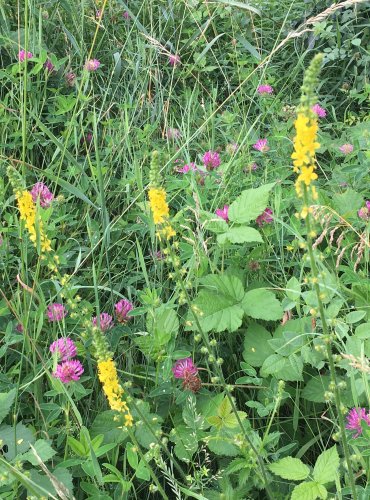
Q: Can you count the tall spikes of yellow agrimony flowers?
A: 4